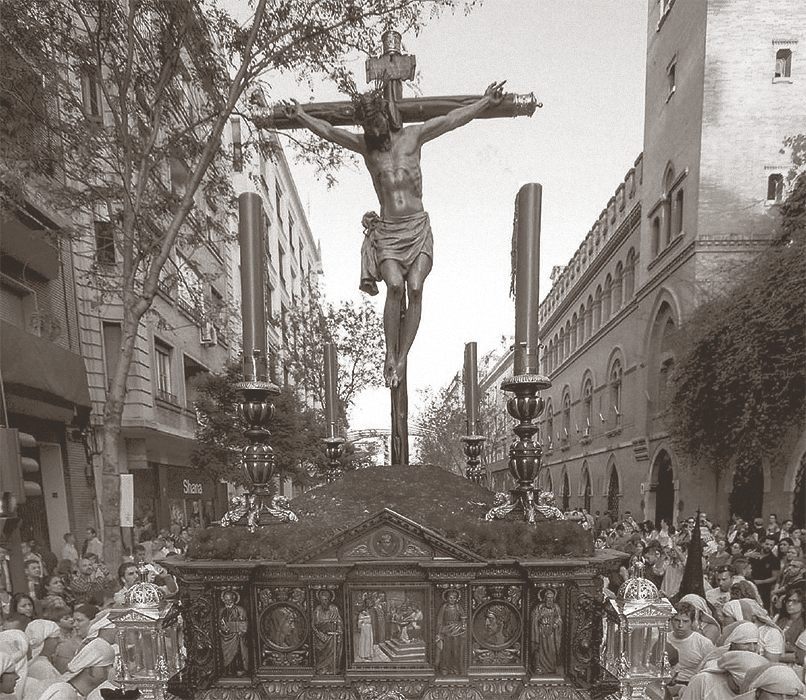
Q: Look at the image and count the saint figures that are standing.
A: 4